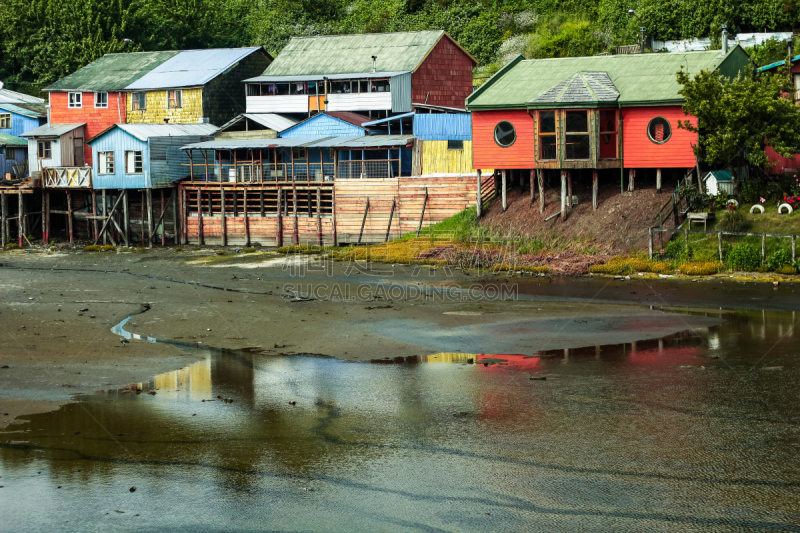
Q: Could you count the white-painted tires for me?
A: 3